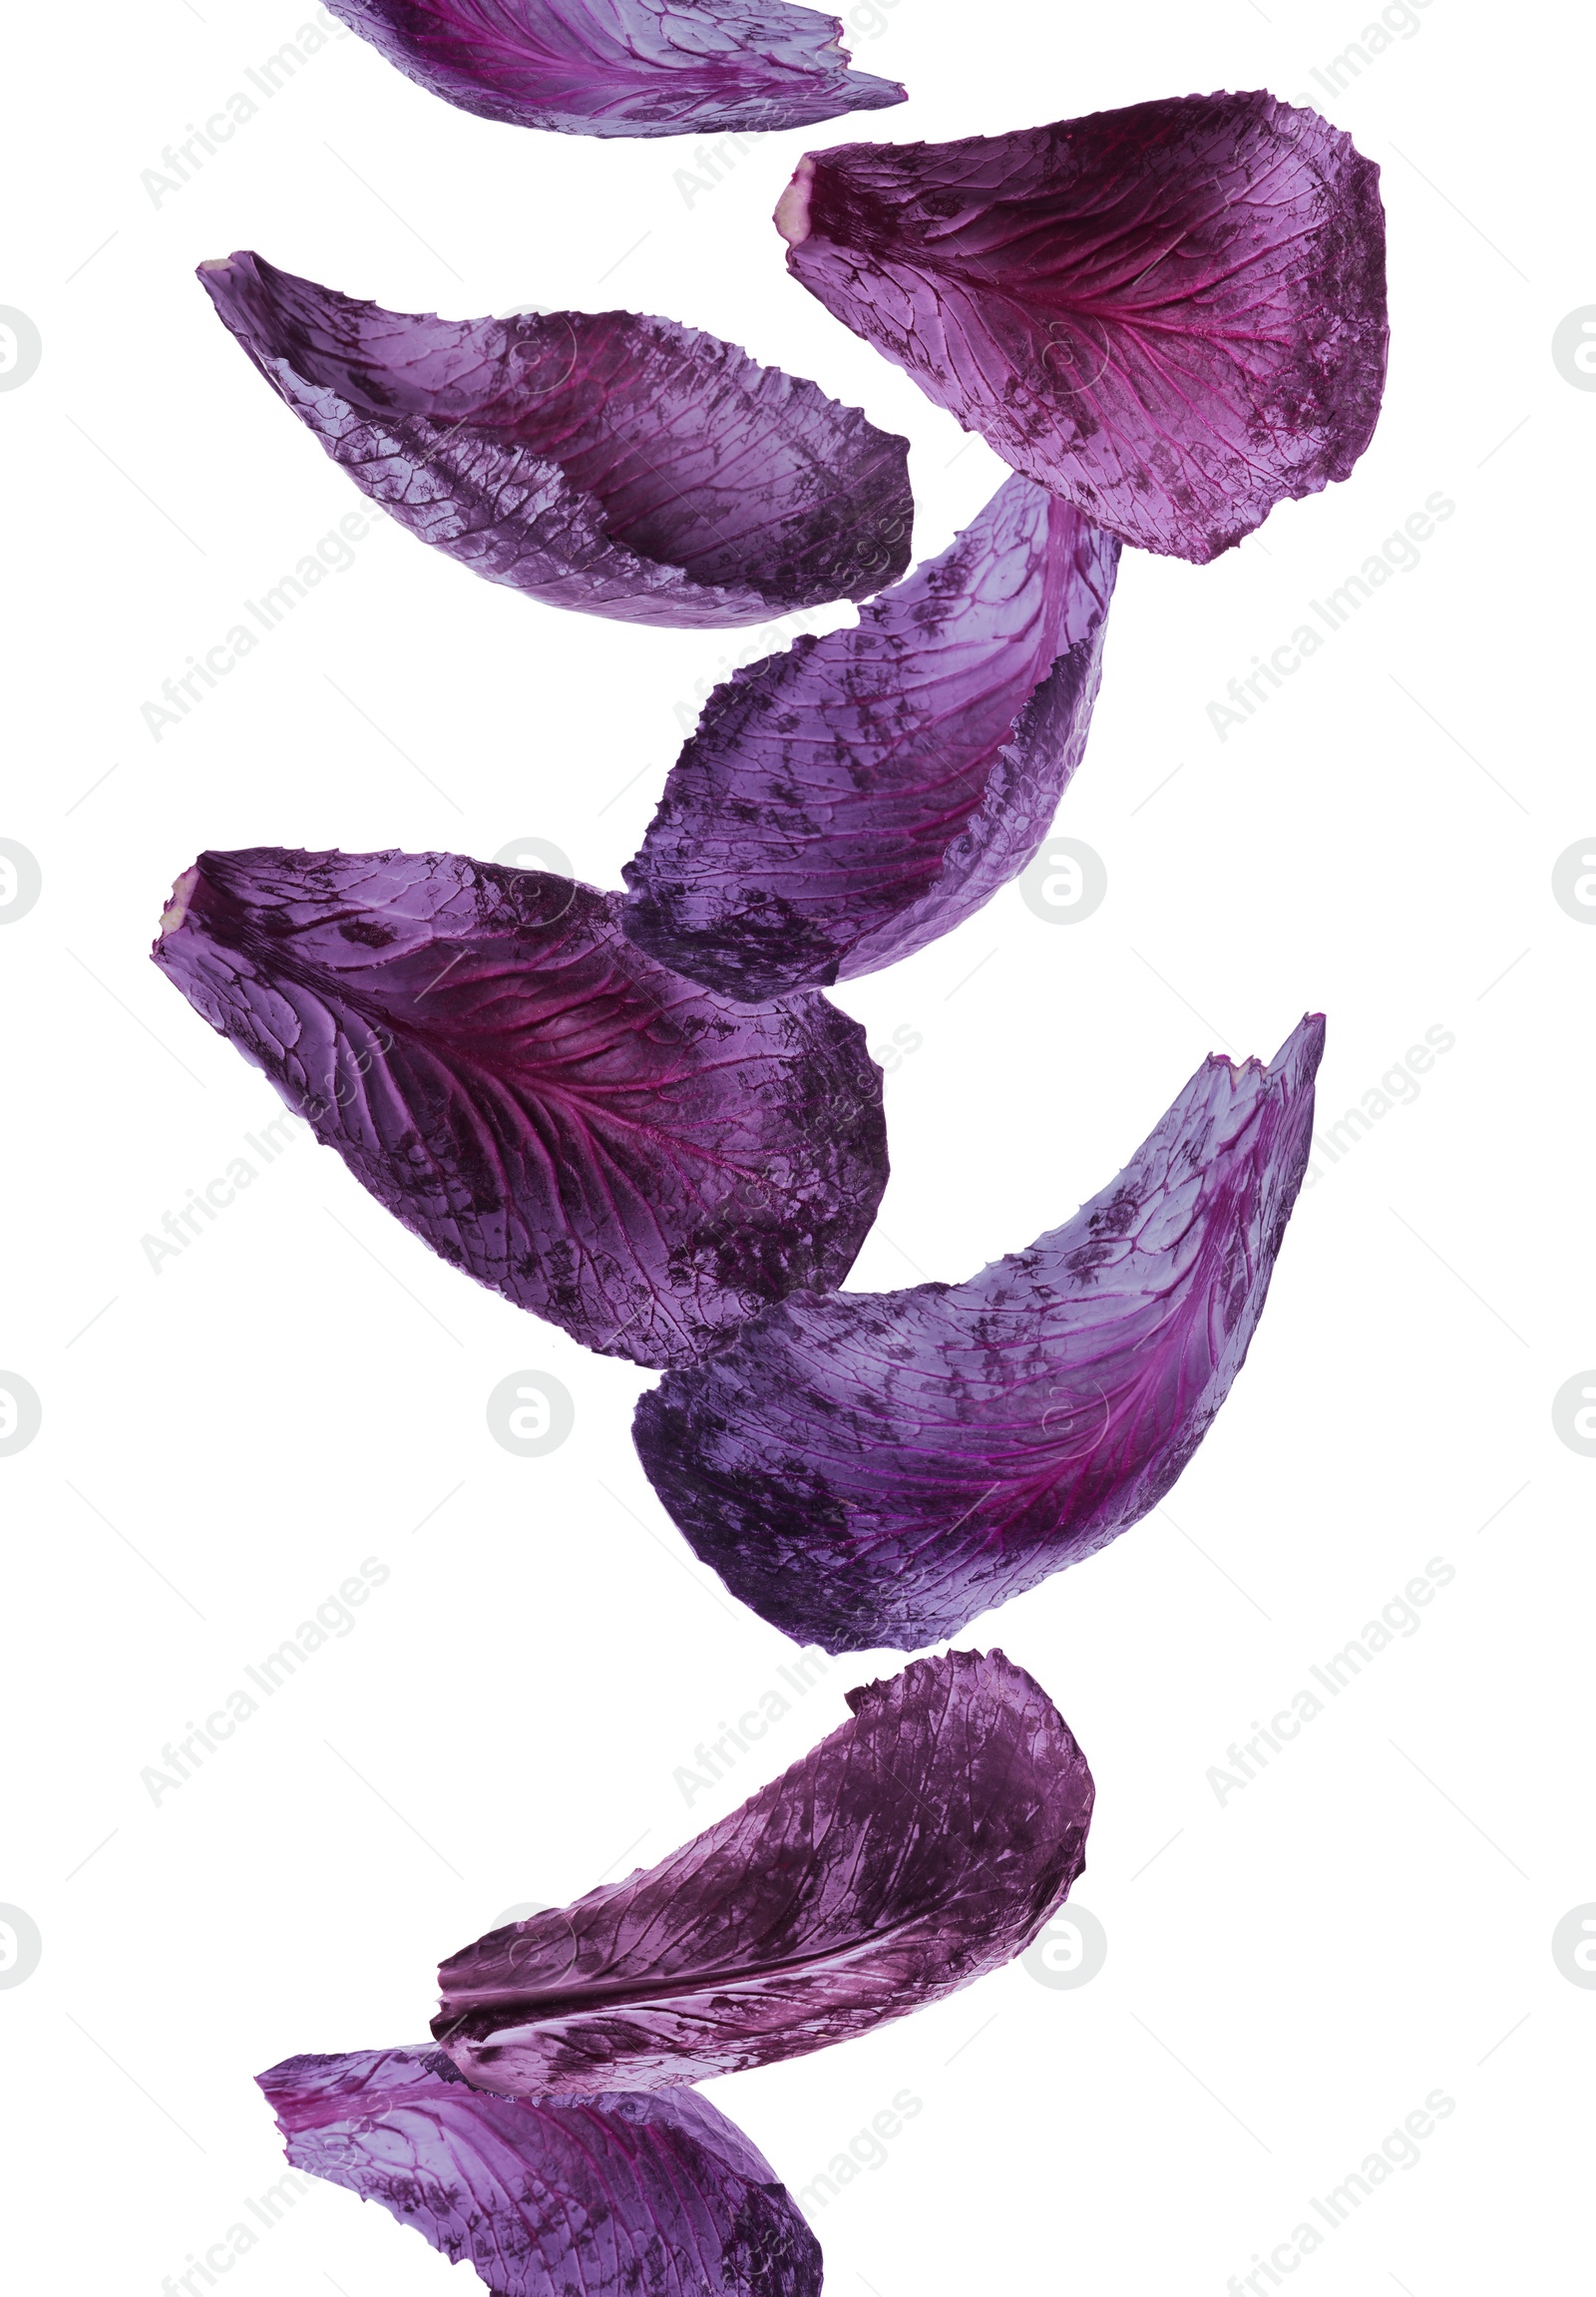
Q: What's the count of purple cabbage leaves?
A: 8